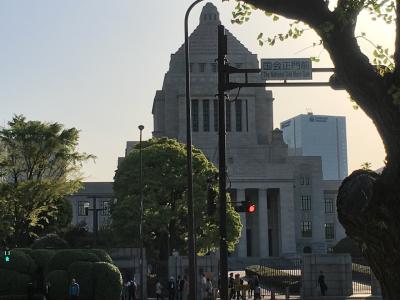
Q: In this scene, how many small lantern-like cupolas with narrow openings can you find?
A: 1